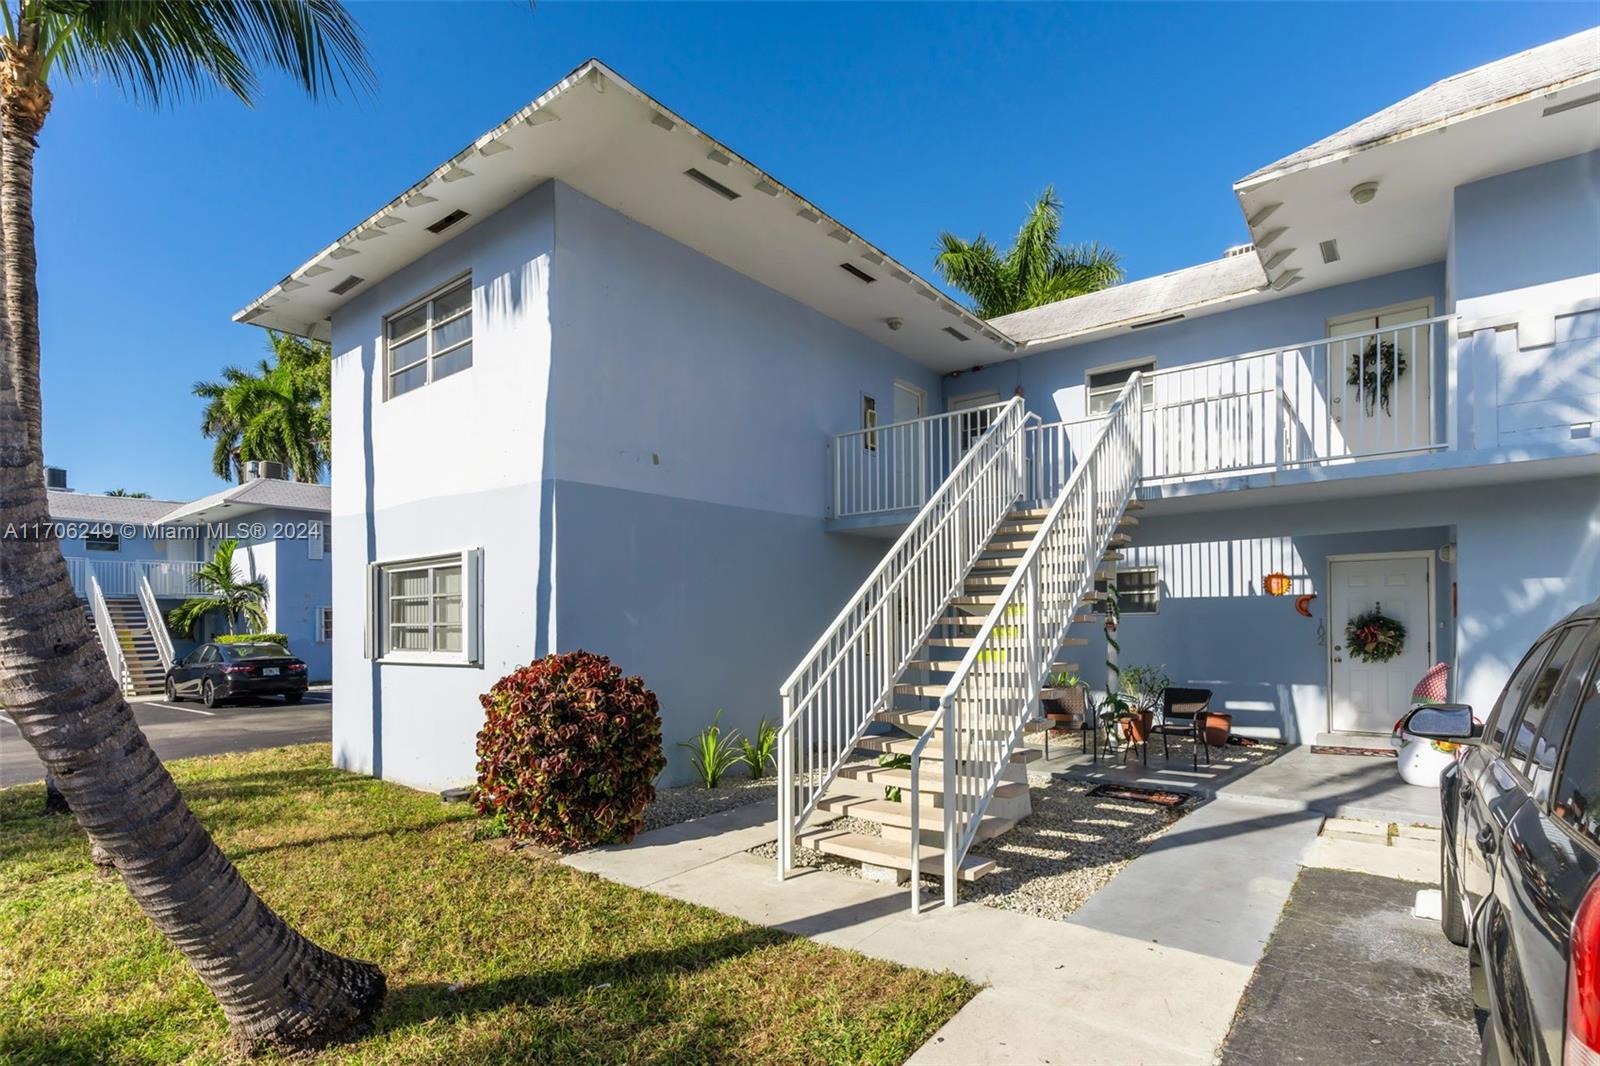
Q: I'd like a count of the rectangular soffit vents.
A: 8